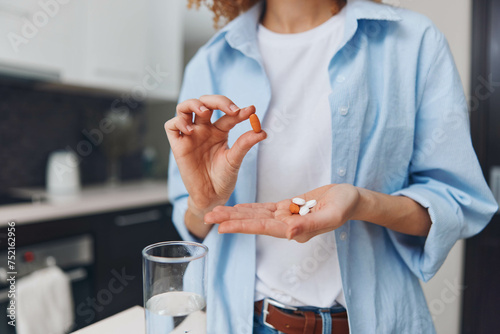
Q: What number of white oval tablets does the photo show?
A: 3